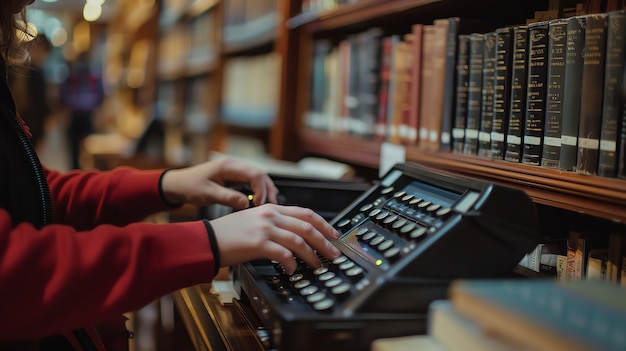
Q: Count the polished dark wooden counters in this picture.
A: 1